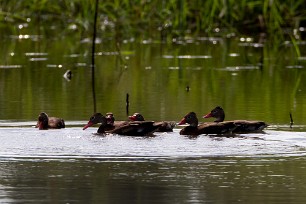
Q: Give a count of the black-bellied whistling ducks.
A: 6